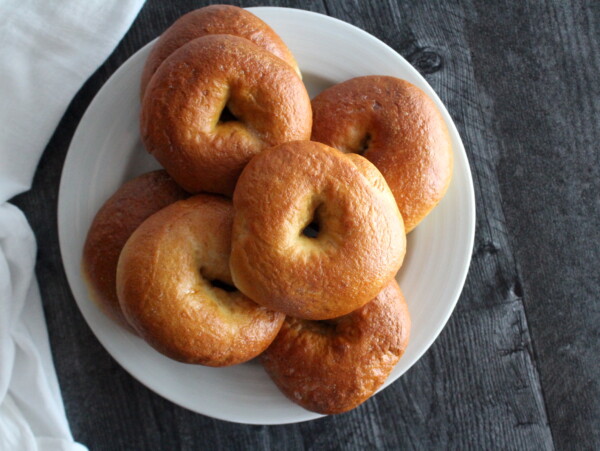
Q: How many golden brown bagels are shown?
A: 7